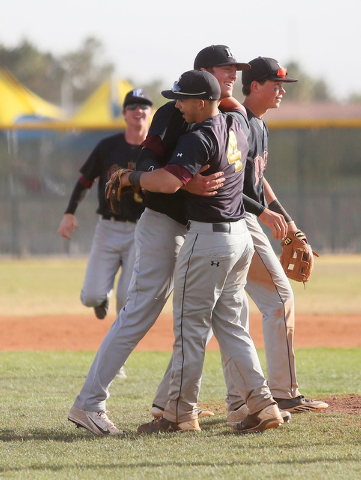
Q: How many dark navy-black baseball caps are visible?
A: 4